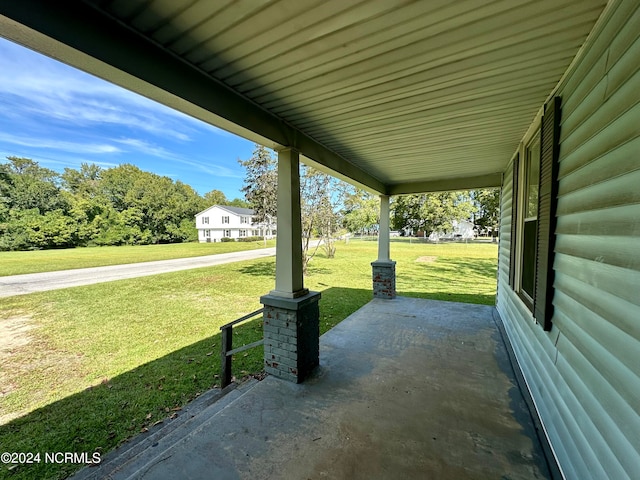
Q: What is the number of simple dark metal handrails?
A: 1